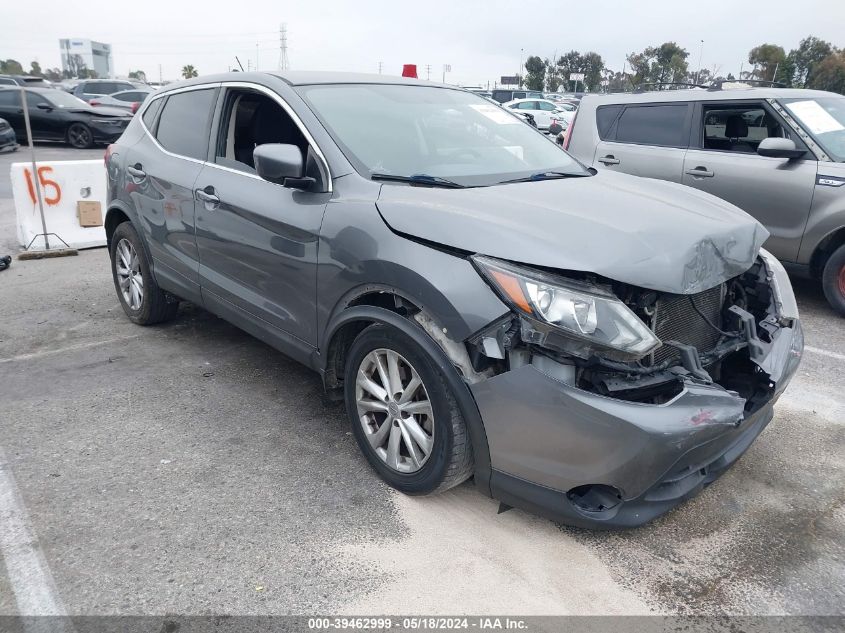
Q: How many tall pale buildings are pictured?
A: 1